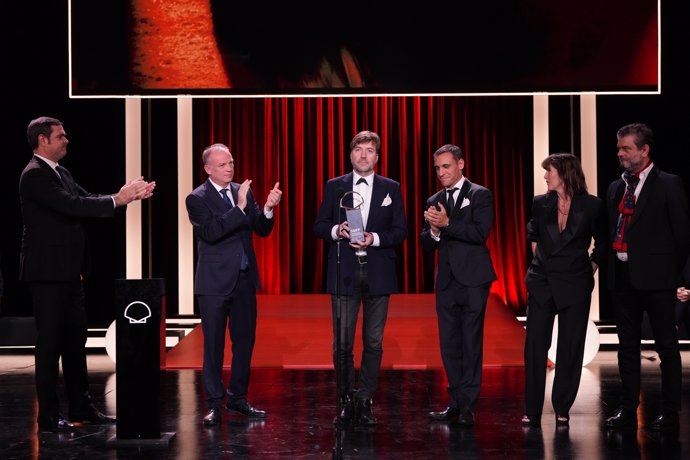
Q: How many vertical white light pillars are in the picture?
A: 4